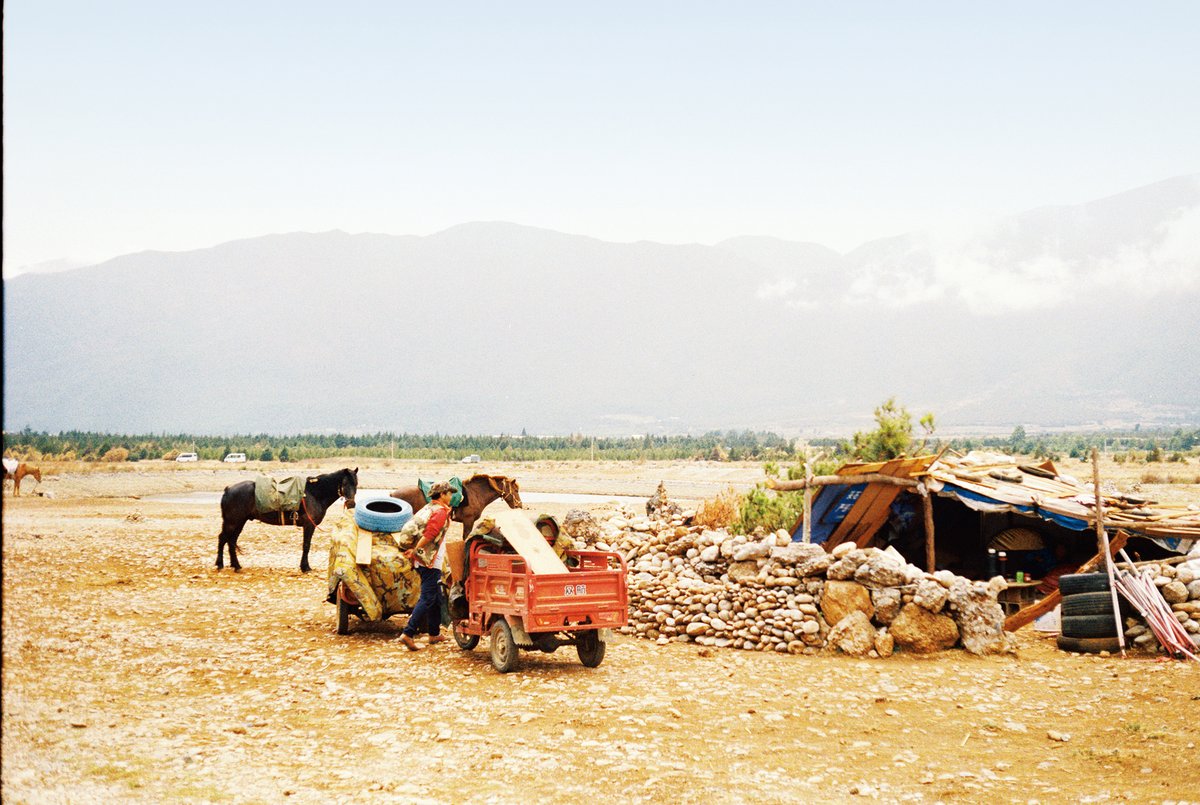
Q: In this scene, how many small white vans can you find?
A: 2